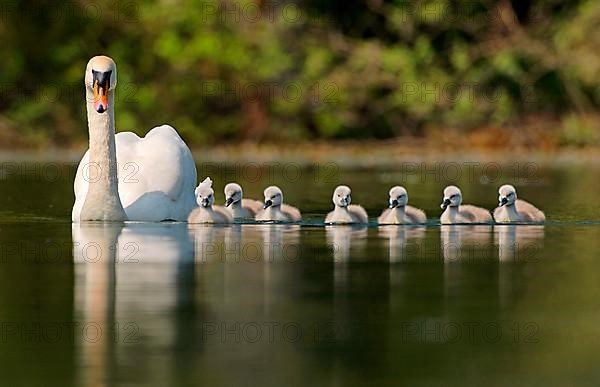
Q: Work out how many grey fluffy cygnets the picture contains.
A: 7